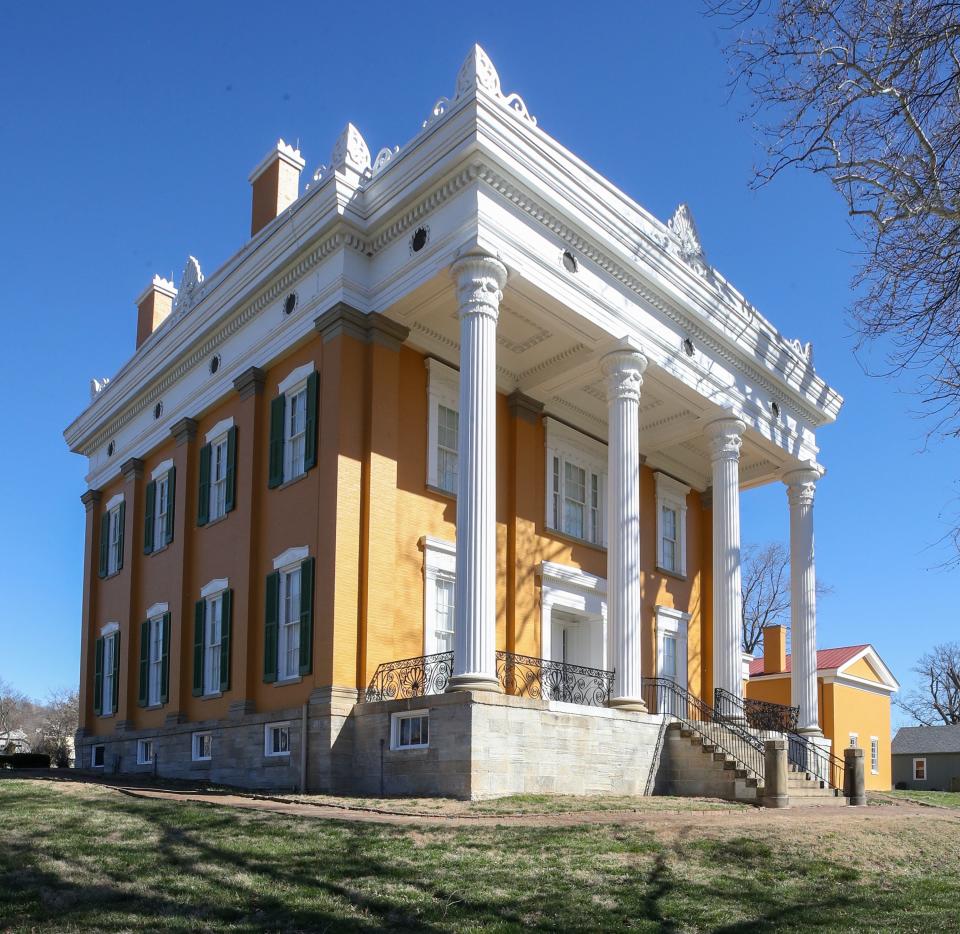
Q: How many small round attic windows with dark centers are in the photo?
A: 8